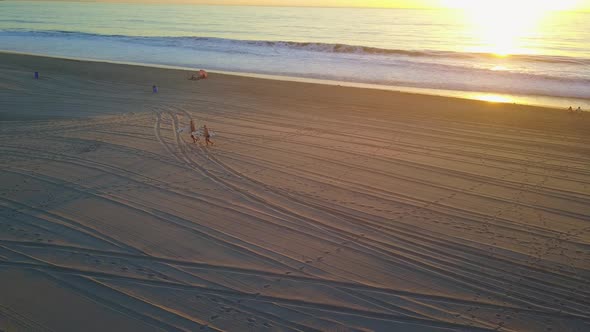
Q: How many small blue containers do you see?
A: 2